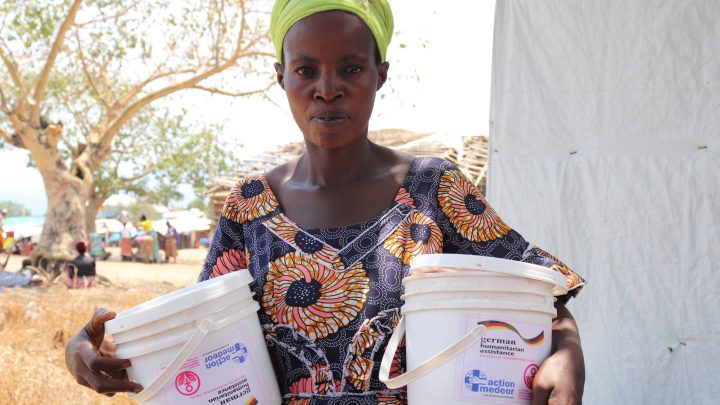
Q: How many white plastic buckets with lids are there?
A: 2